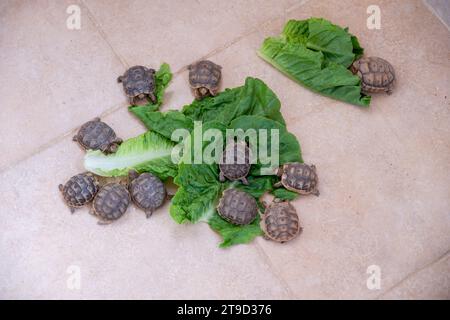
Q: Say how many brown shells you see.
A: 11